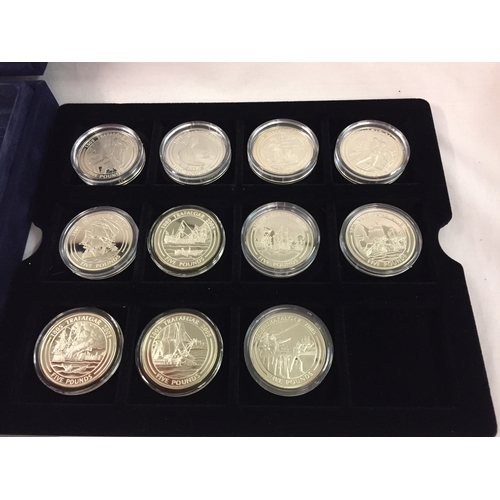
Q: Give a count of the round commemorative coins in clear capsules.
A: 11